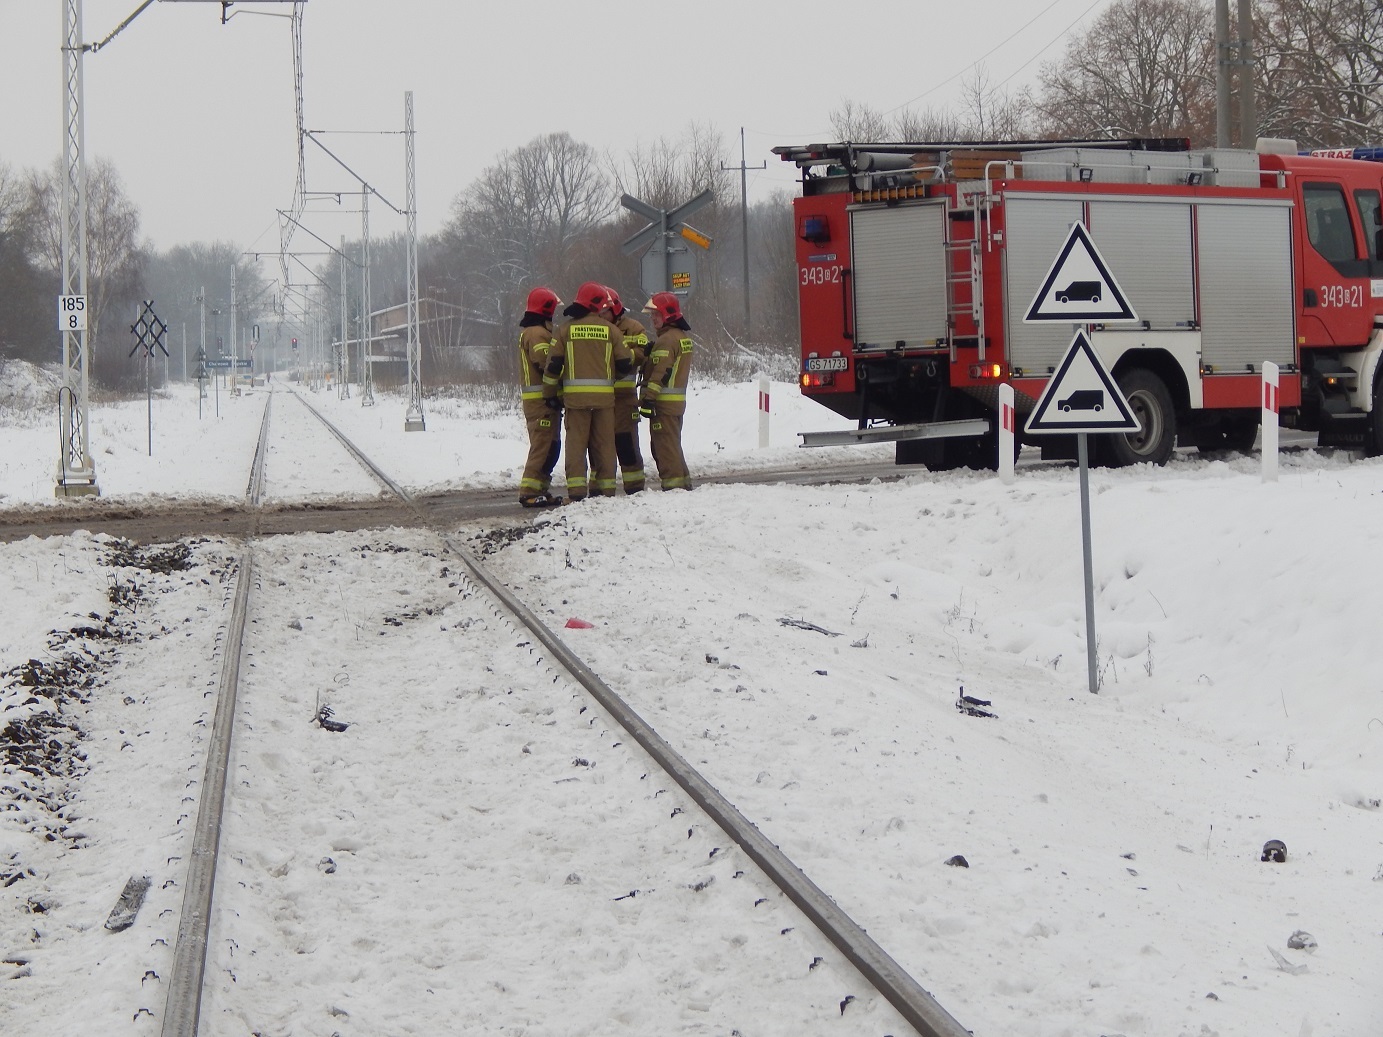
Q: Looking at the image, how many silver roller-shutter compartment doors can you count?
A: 4